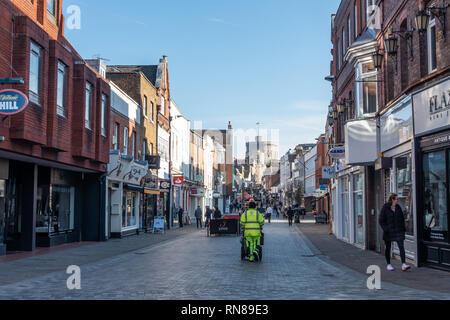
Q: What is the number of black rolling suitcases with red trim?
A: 0